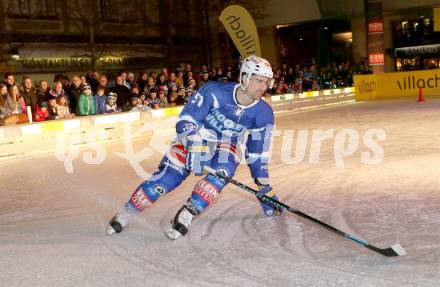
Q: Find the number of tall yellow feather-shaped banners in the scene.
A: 1